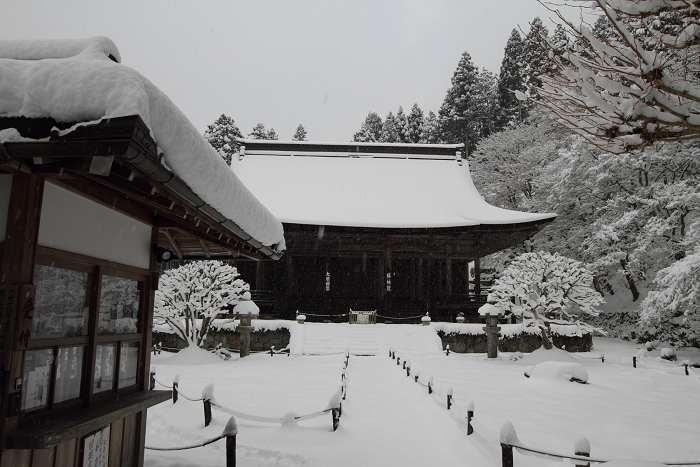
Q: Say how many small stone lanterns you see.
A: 2